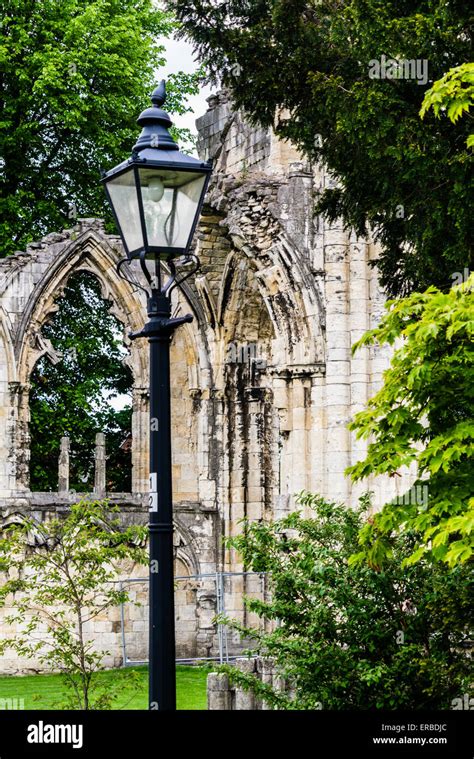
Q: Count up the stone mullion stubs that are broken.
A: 2